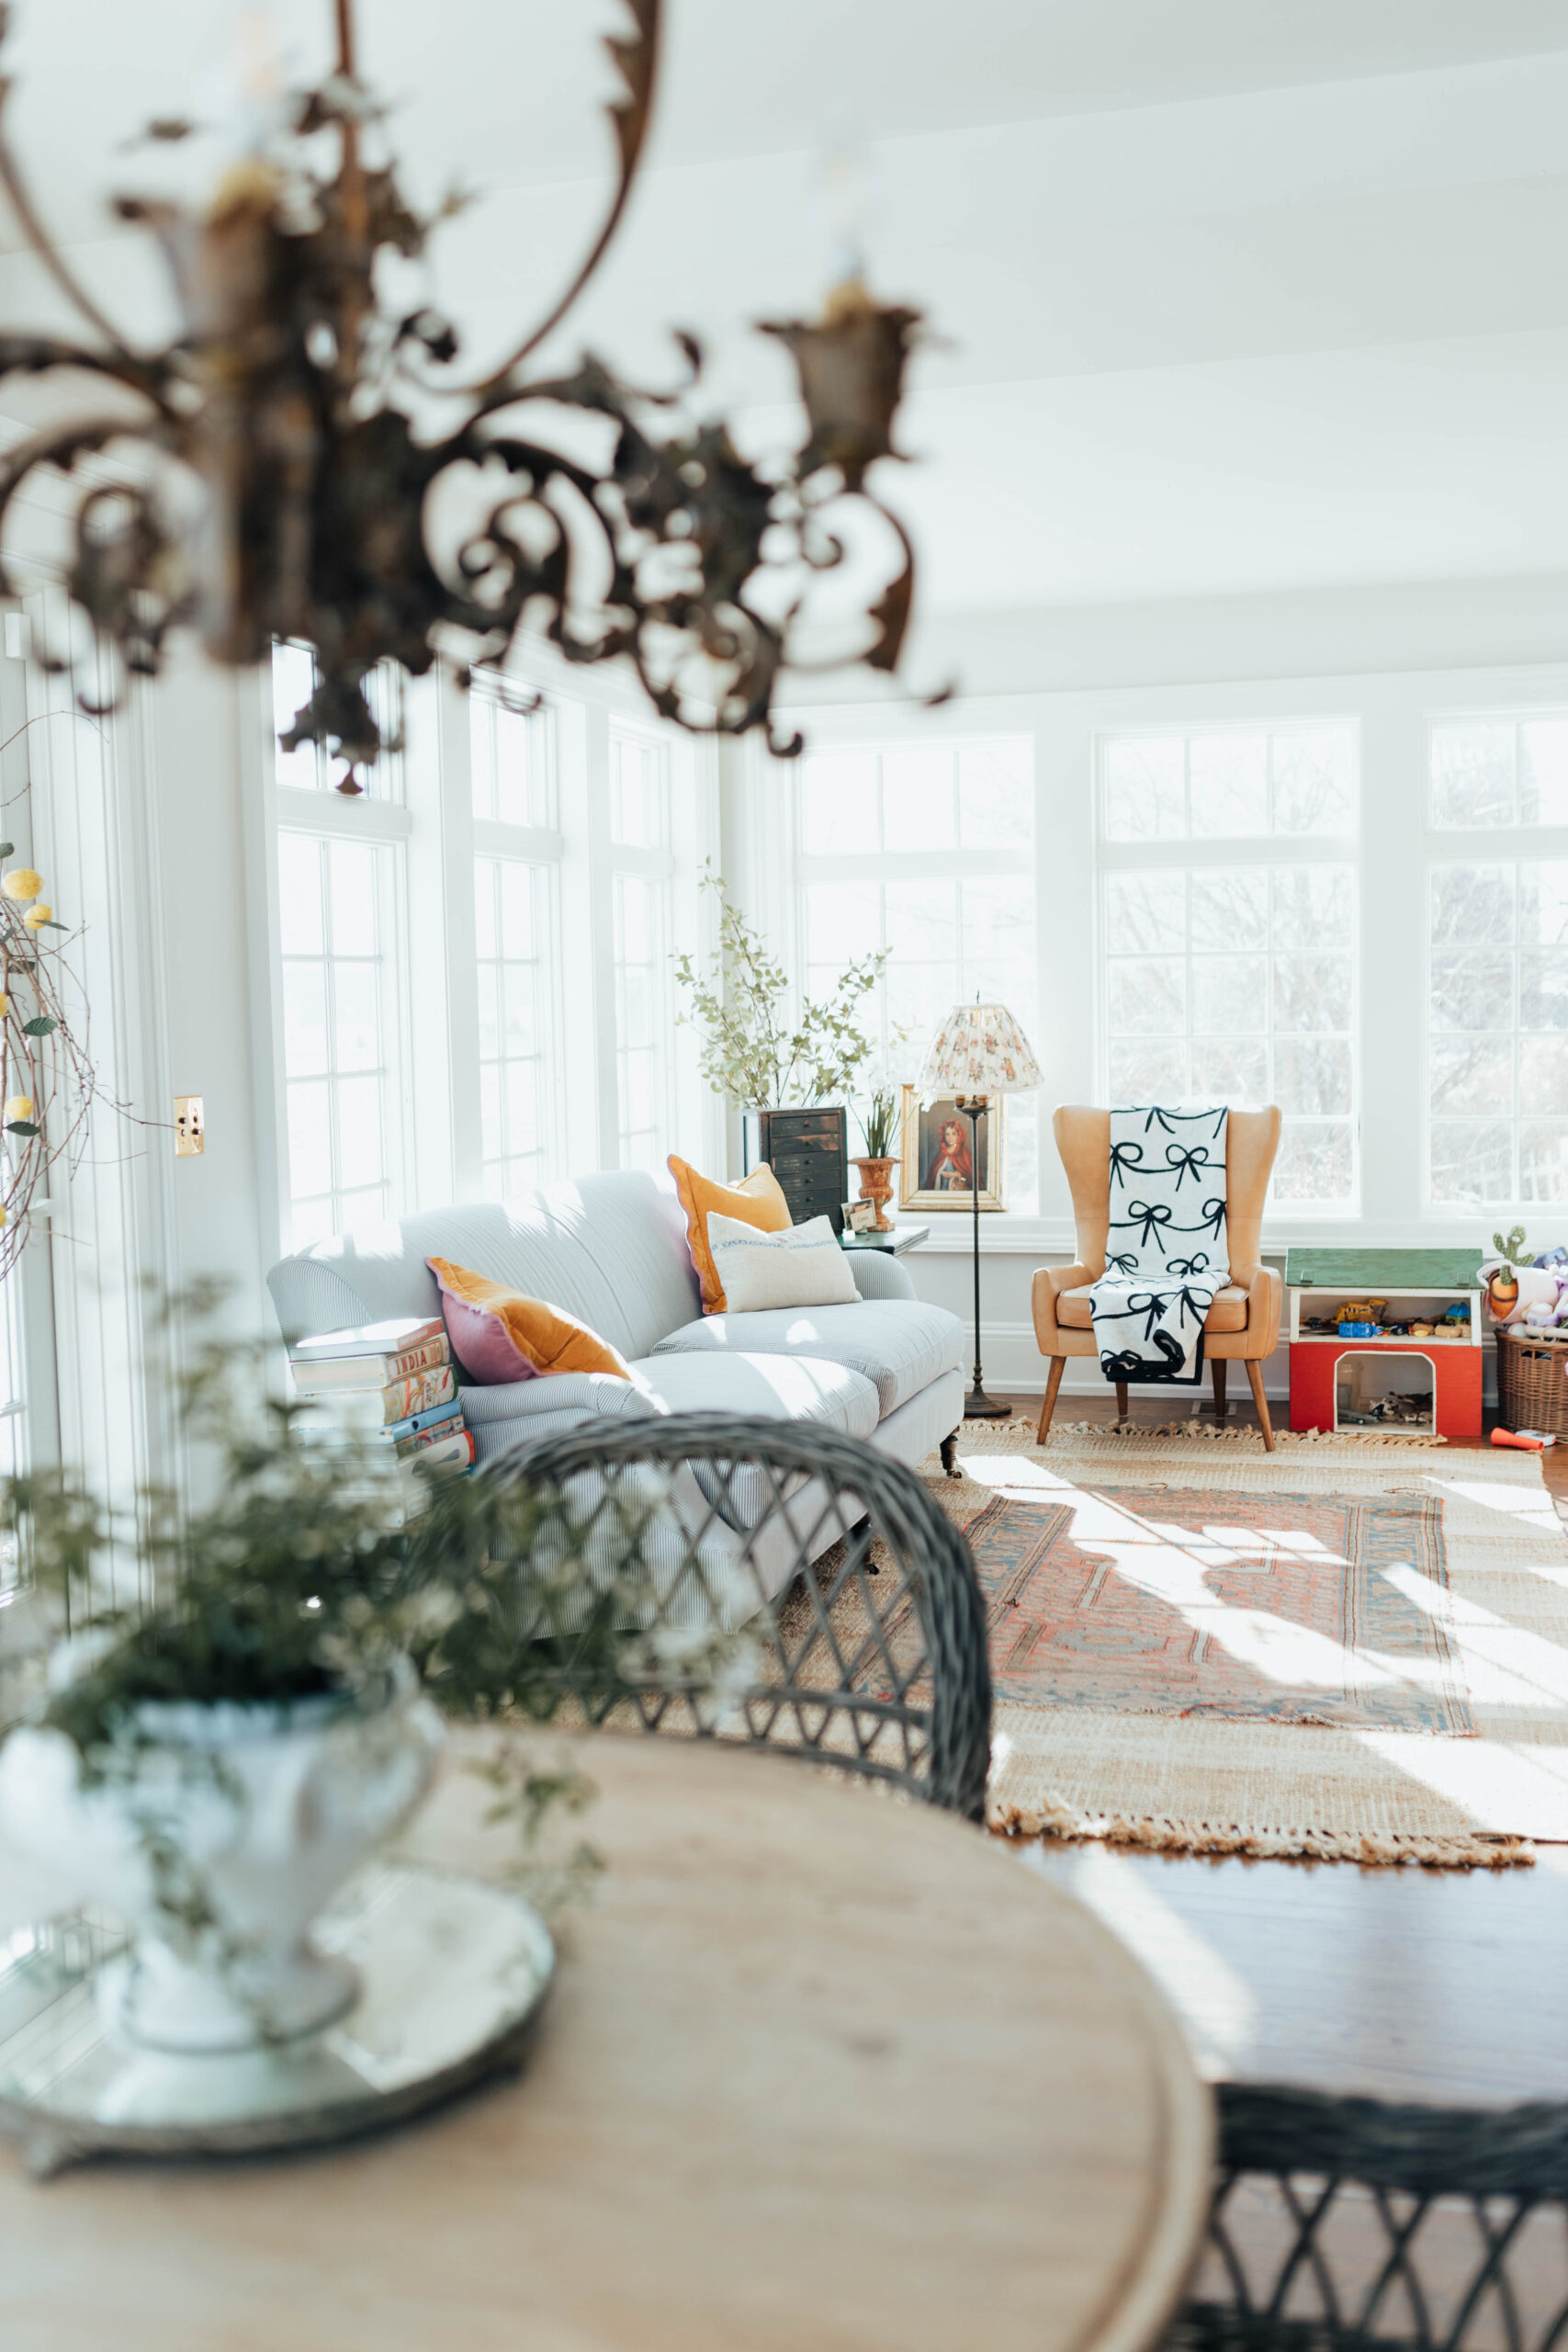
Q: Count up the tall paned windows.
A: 6